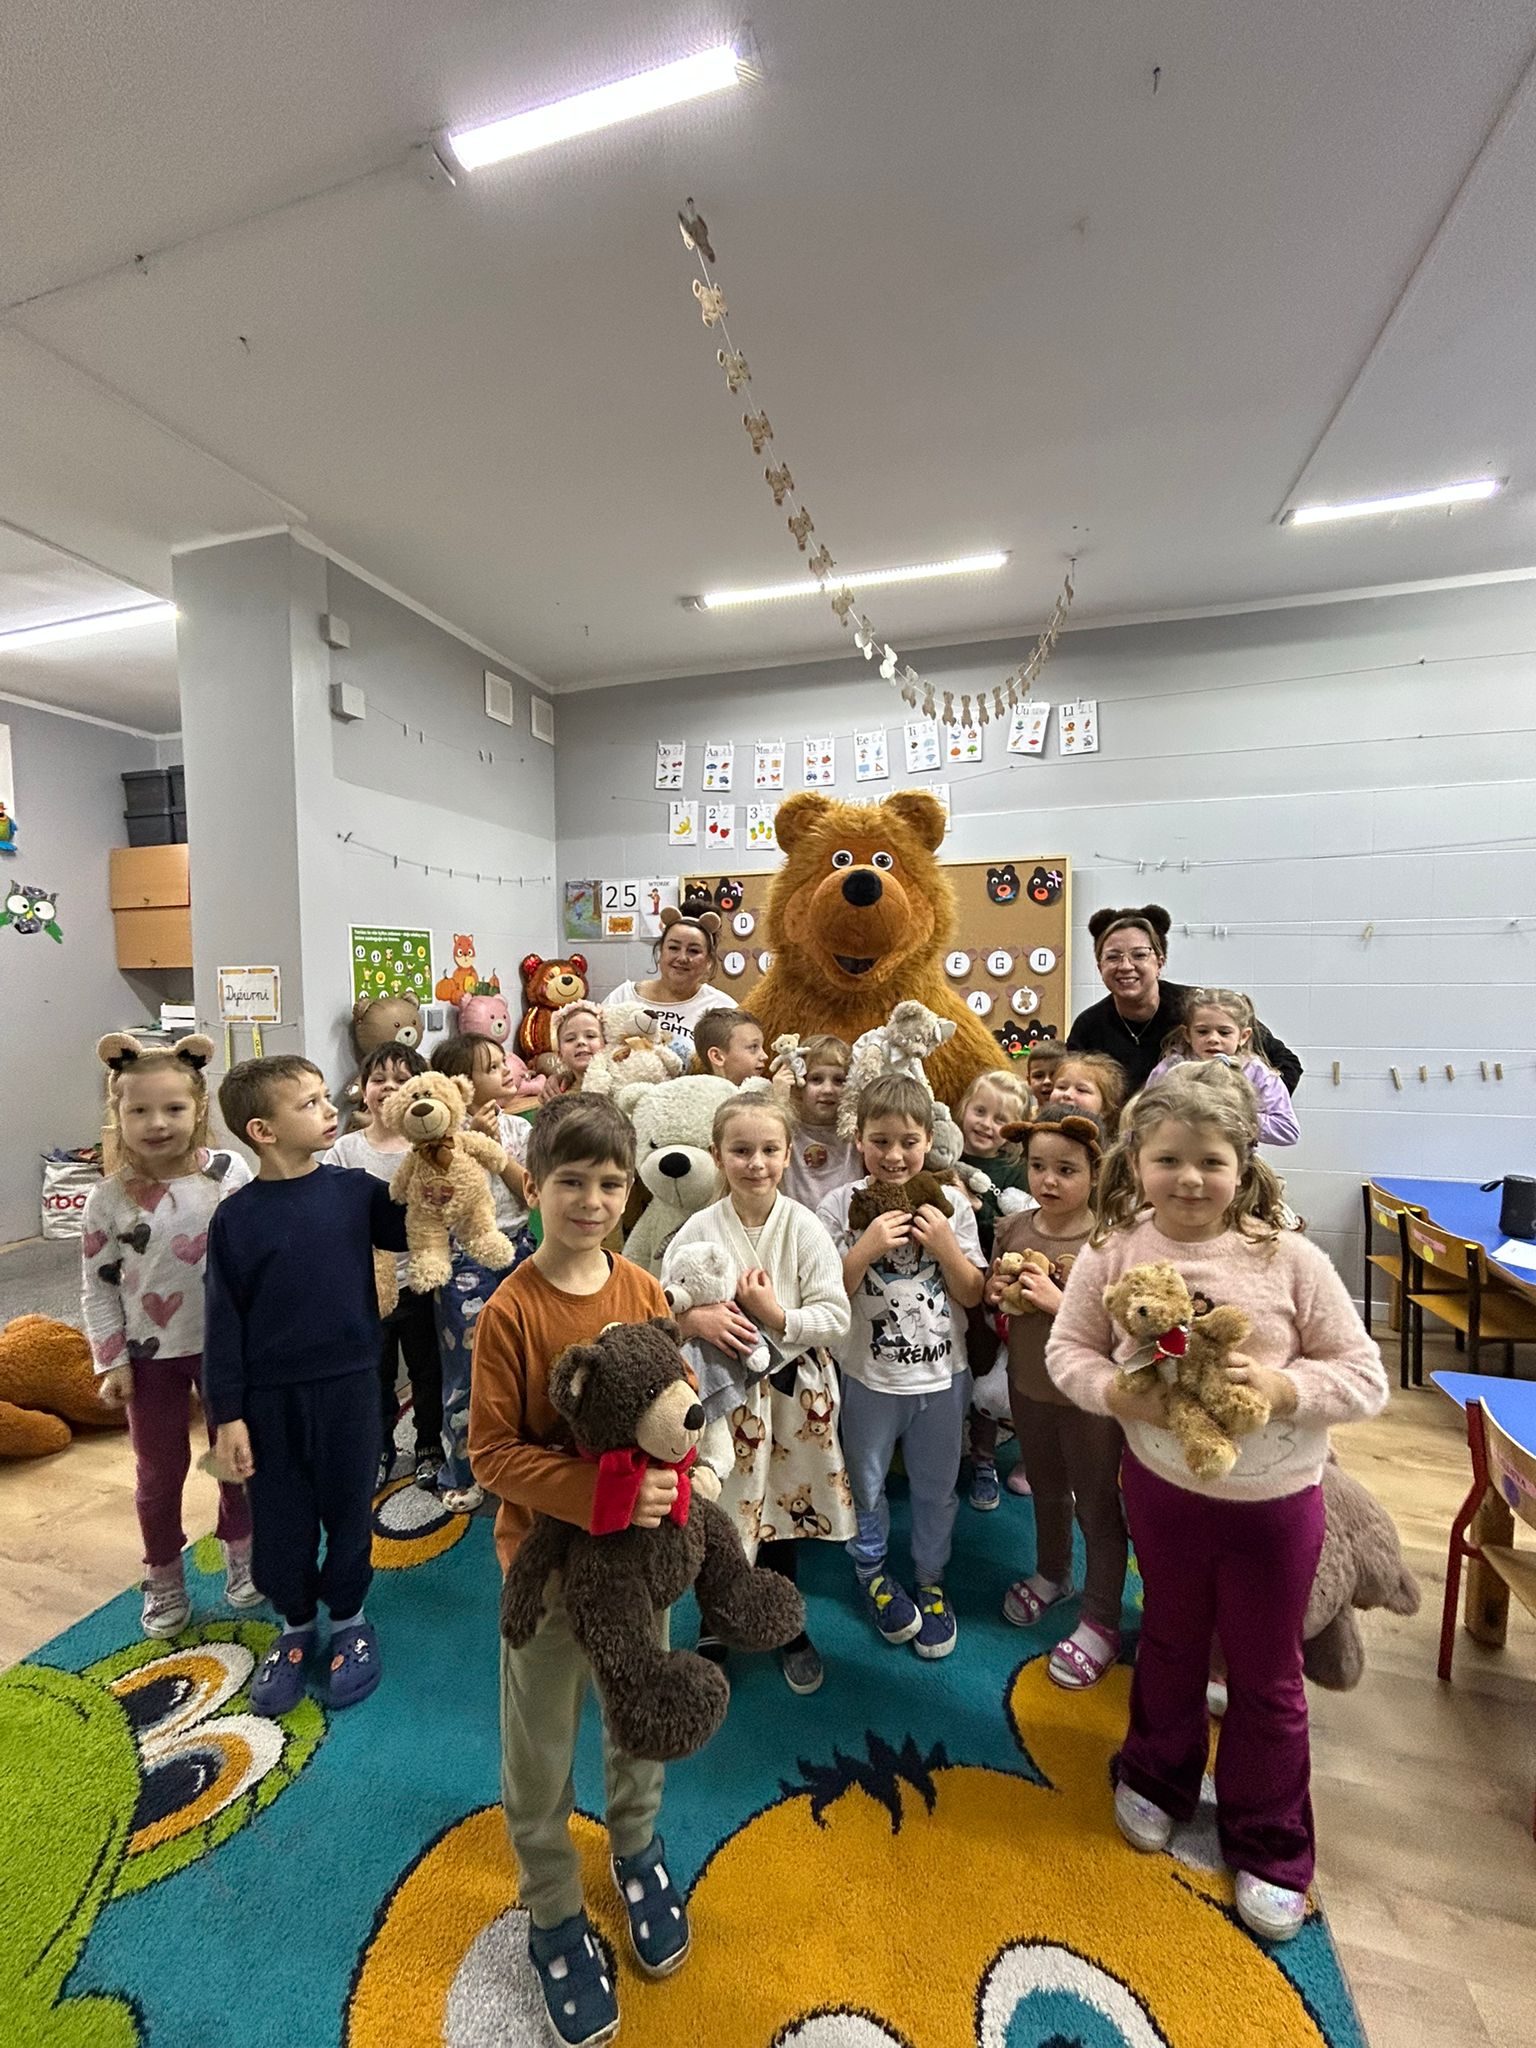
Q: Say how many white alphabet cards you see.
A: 9